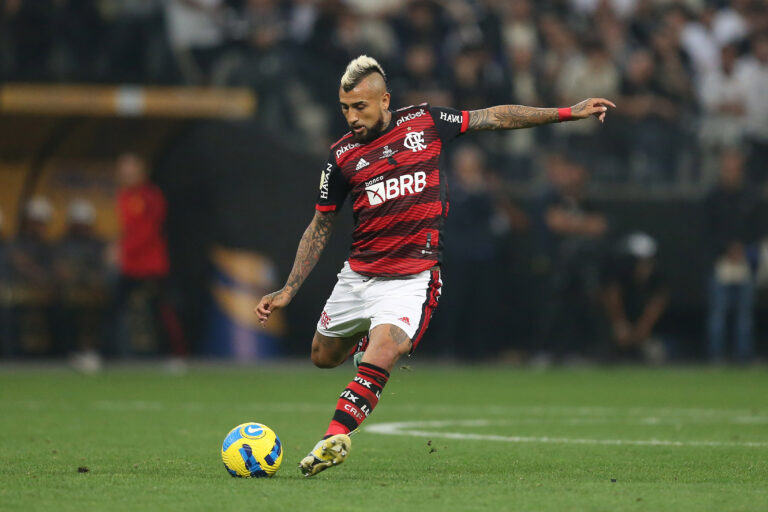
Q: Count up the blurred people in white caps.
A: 3